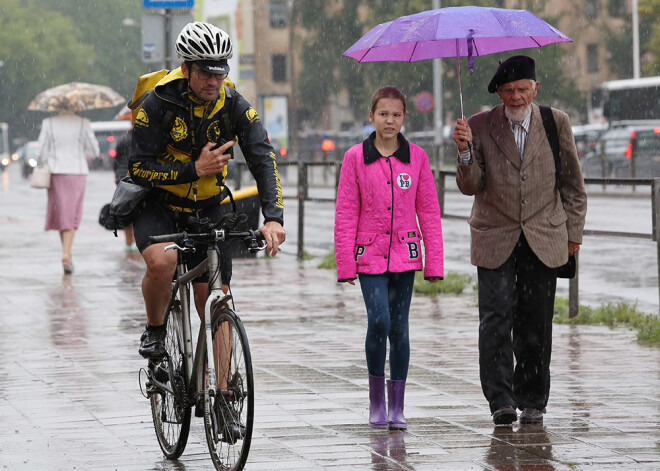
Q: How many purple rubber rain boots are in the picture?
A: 2